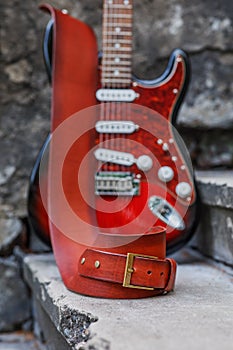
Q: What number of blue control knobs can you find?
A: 0